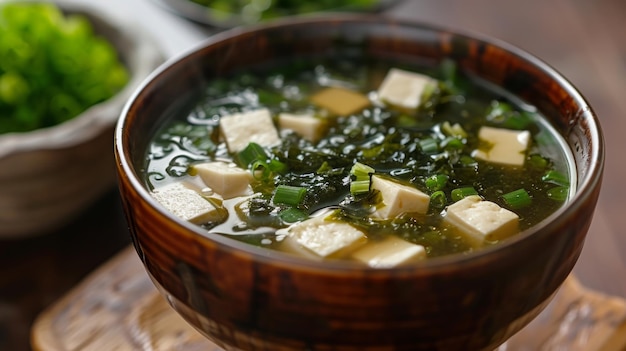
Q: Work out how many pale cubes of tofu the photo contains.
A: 11